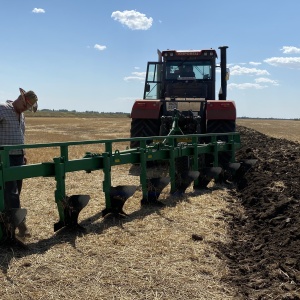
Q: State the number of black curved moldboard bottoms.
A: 8